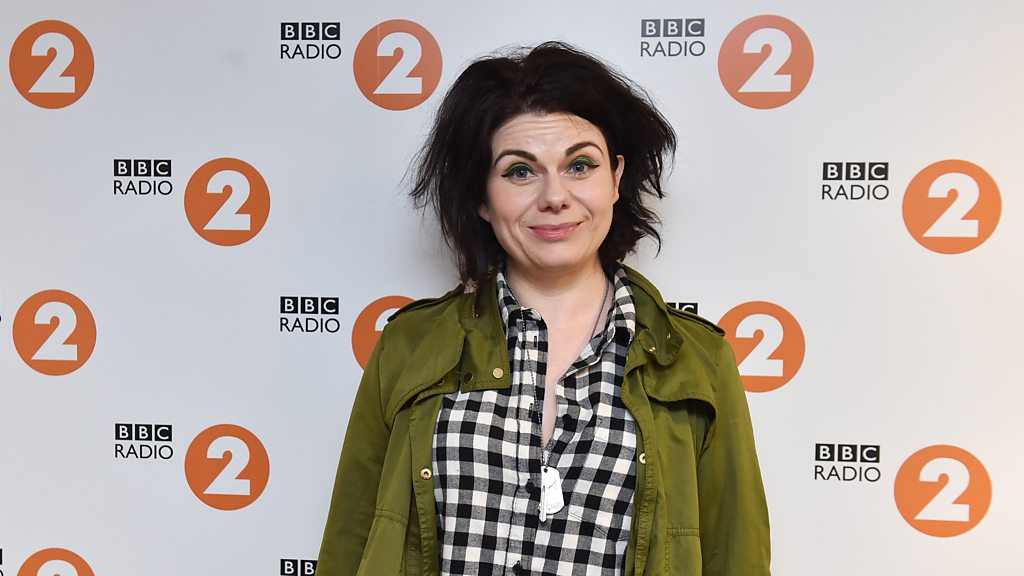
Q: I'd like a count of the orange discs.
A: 11